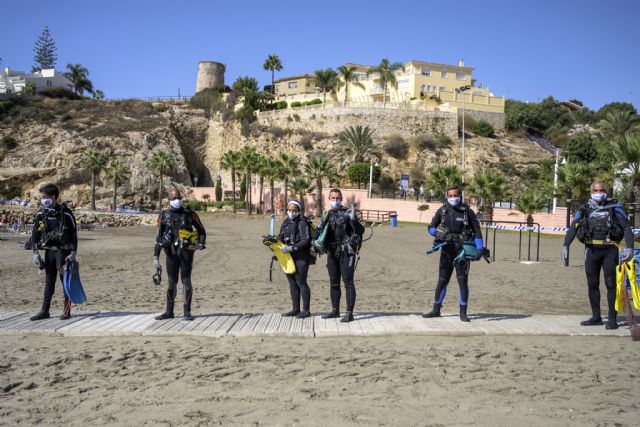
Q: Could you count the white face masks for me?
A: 6